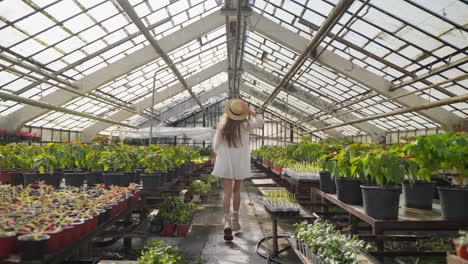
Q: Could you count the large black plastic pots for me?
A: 5